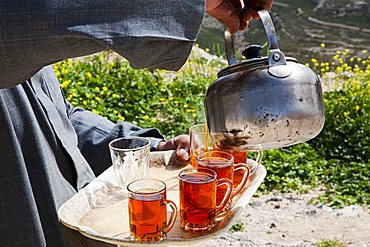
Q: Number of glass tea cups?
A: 6